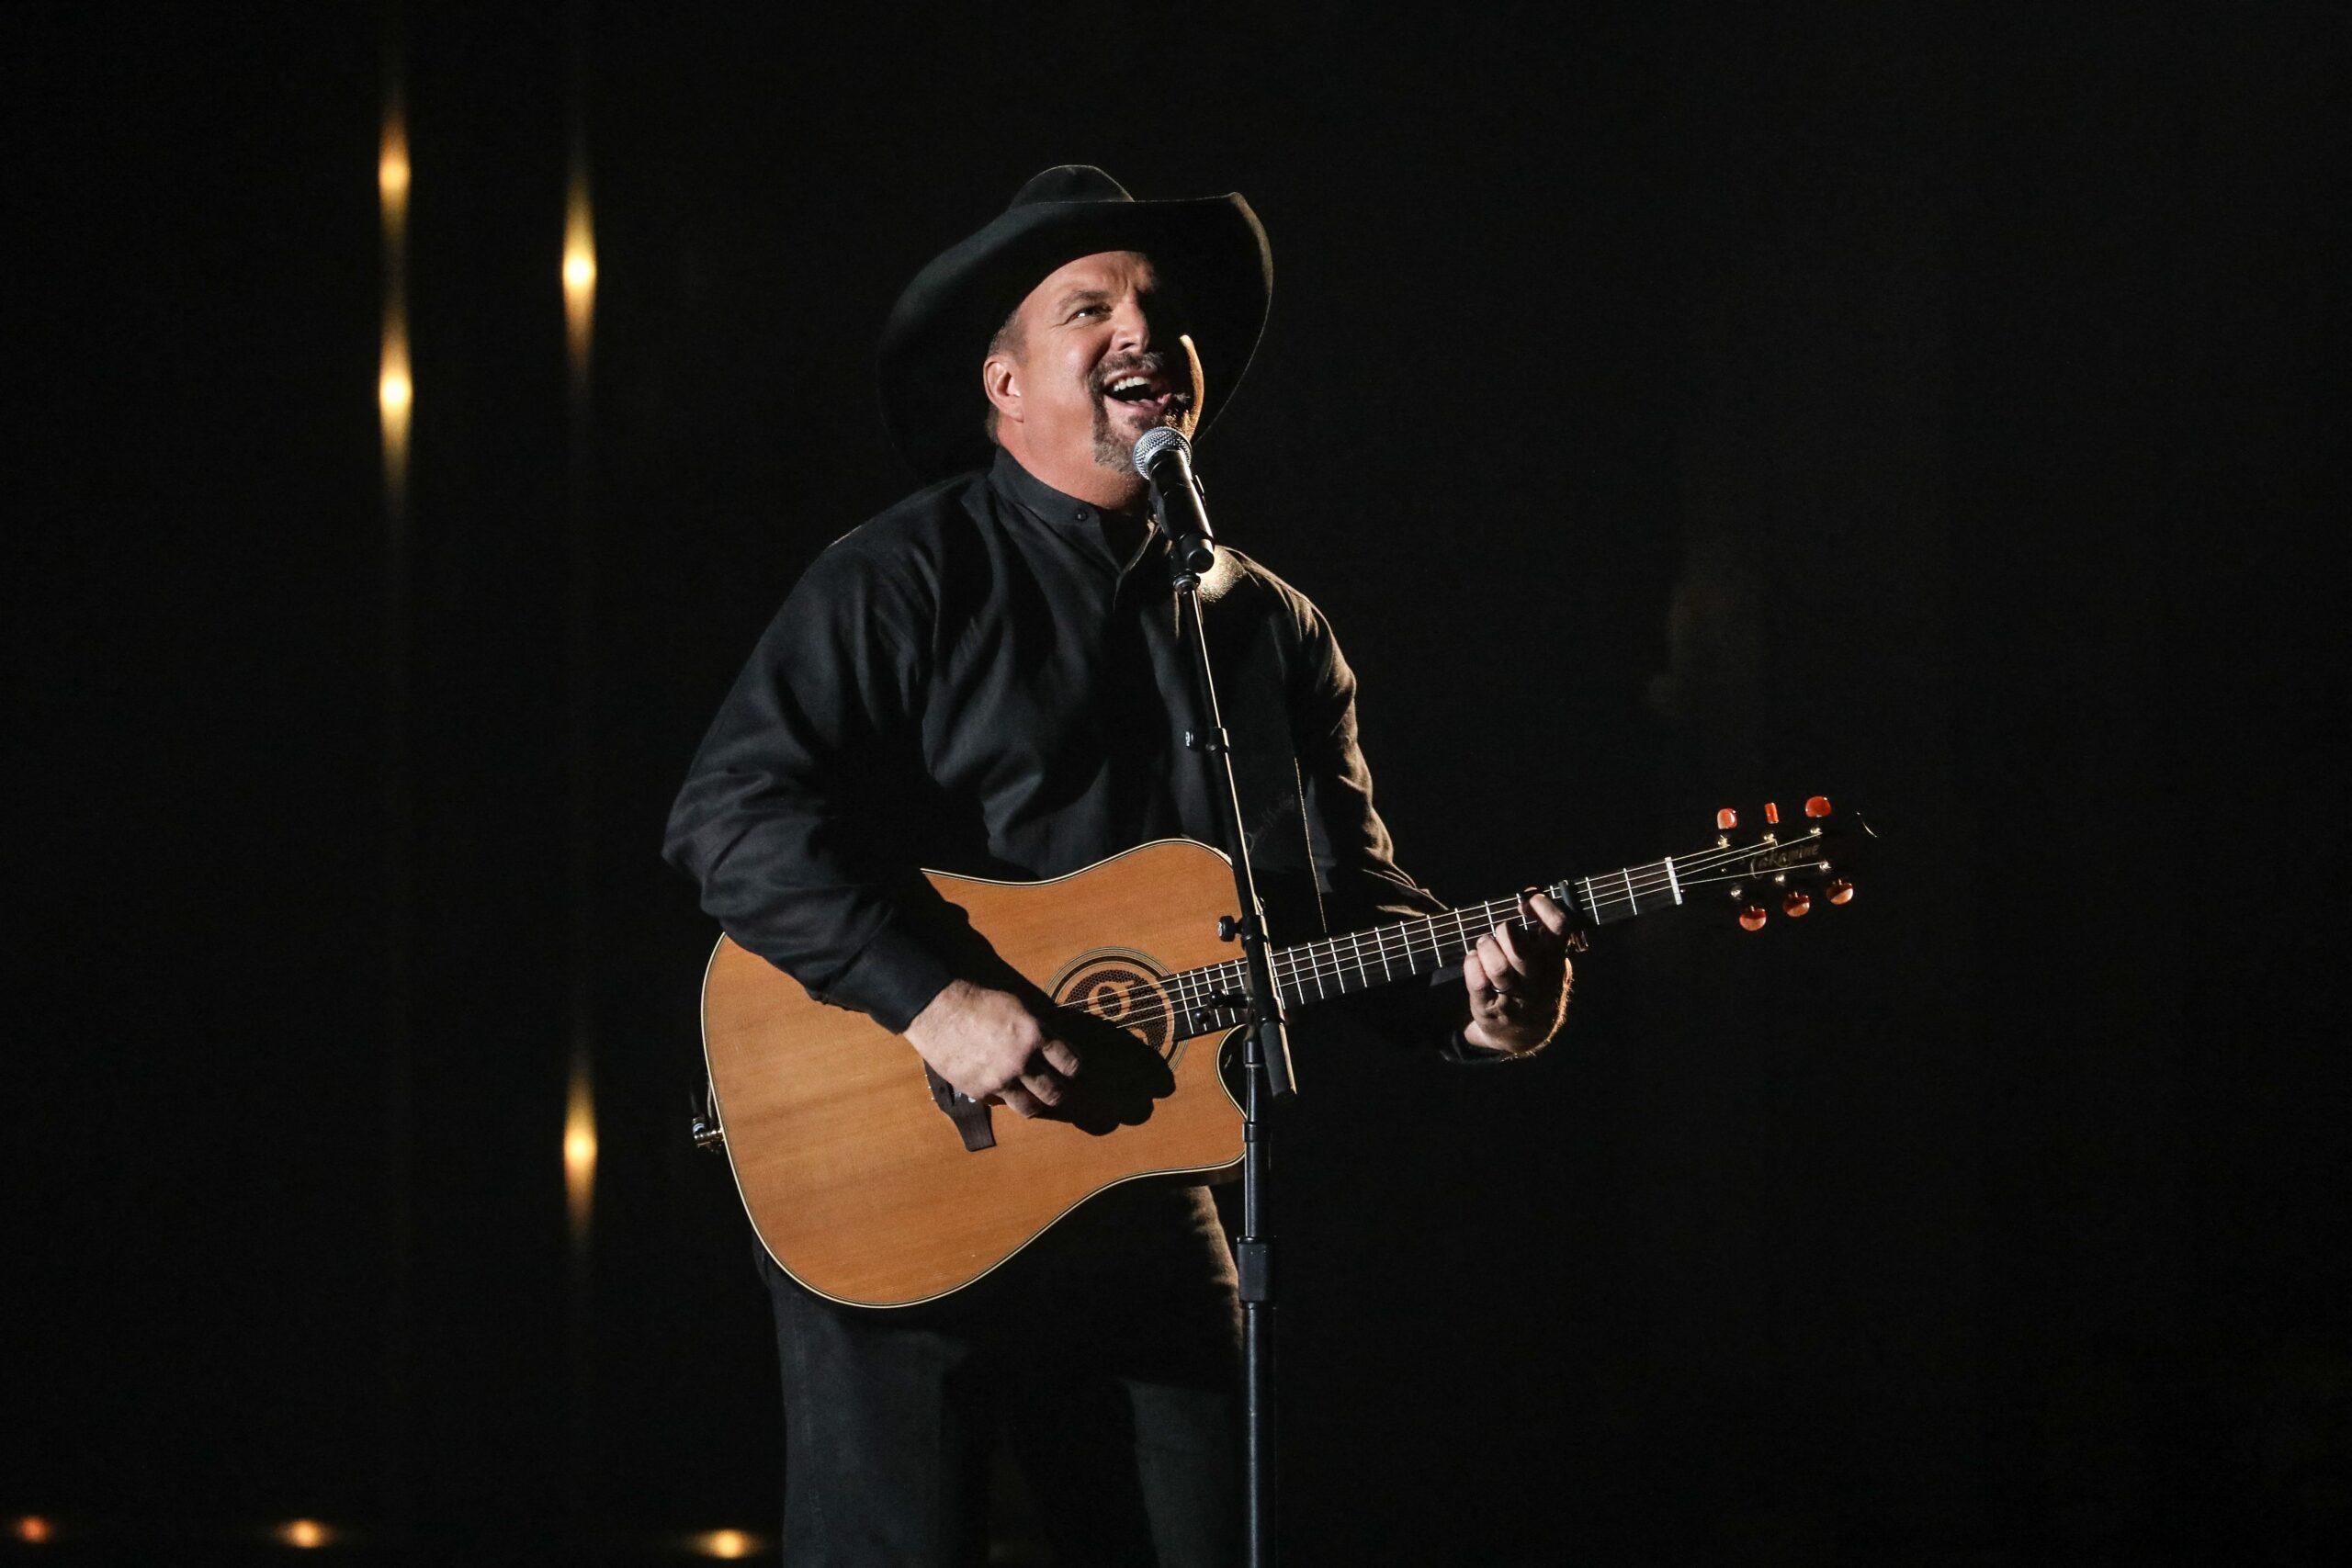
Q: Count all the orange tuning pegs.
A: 6